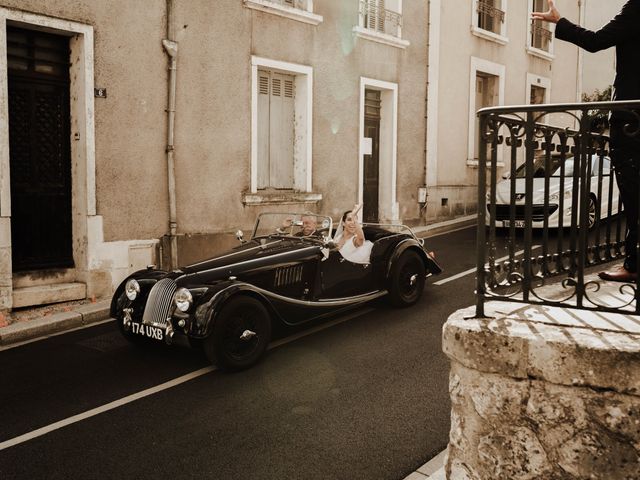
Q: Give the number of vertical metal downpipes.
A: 1